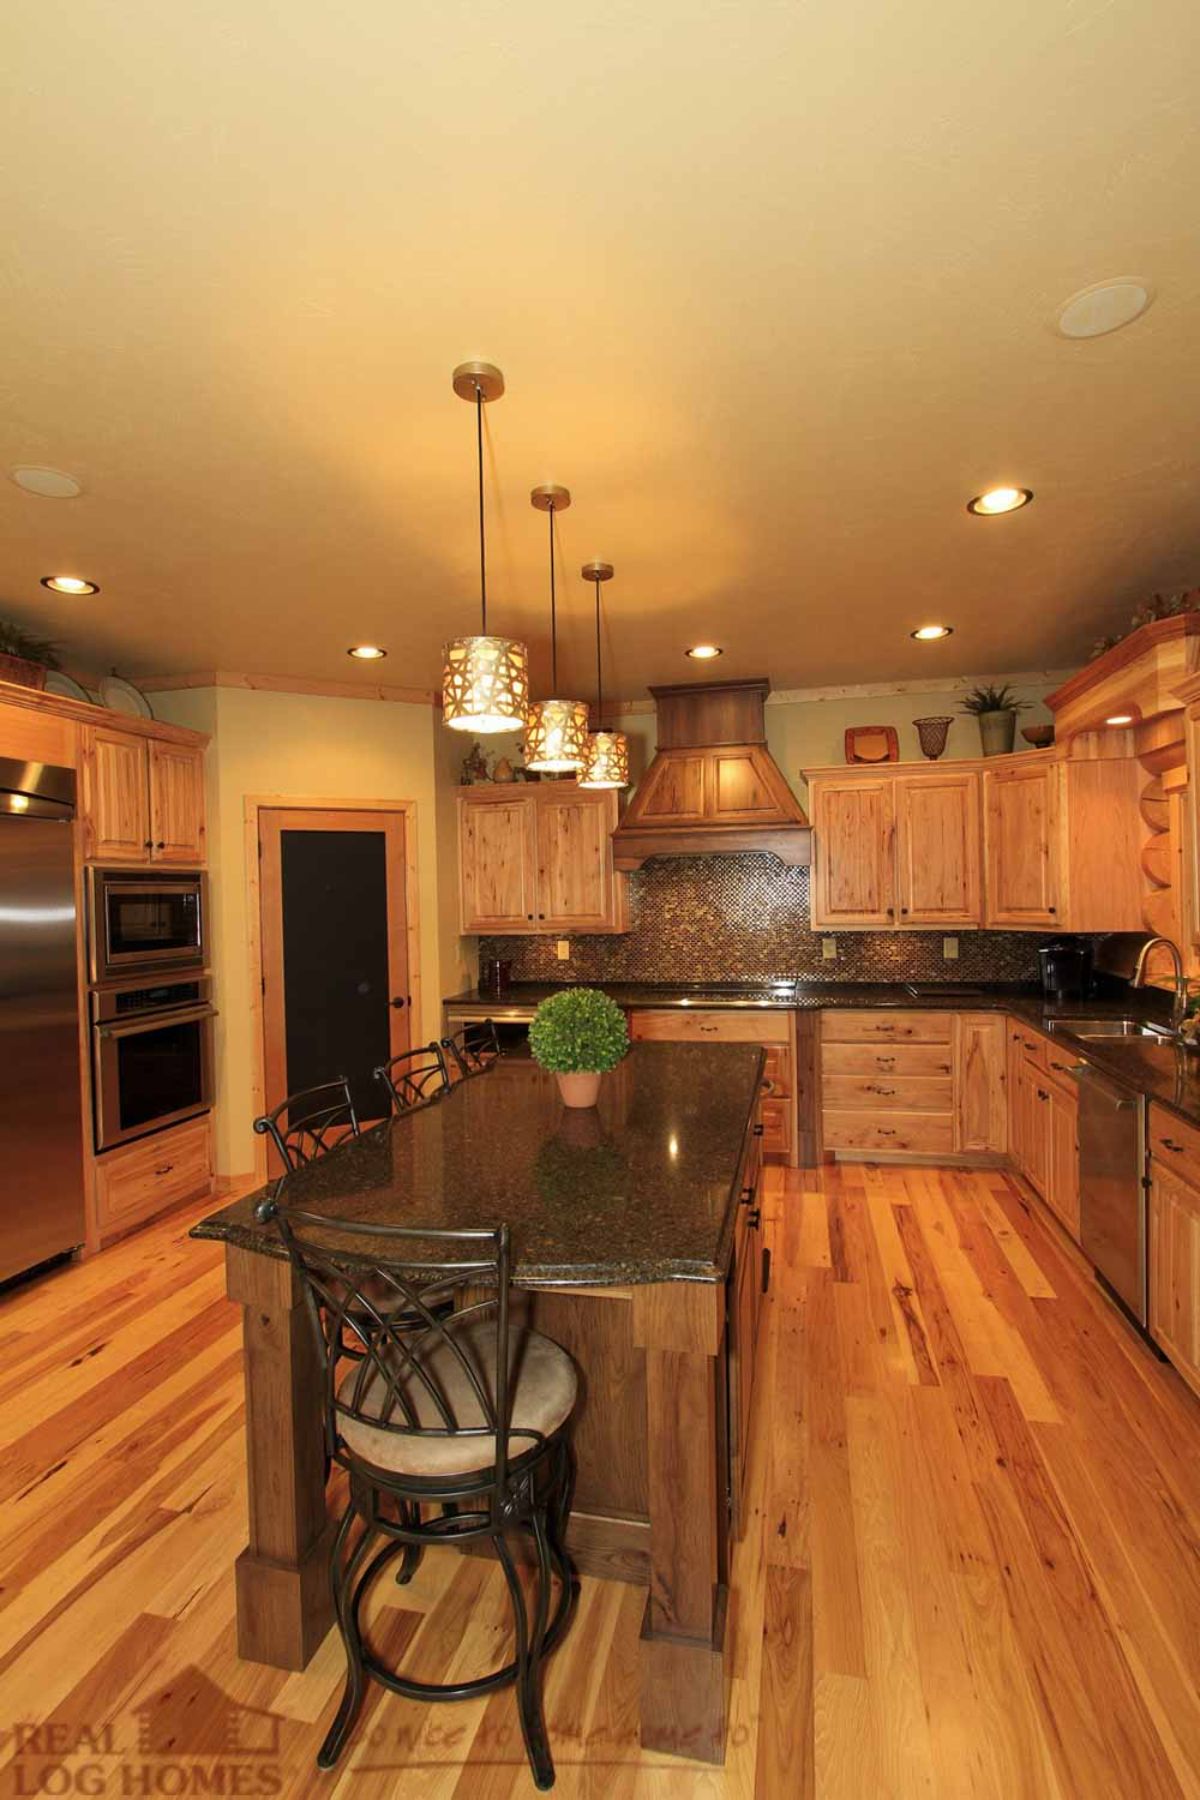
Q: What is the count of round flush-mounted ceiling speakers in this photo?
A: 2